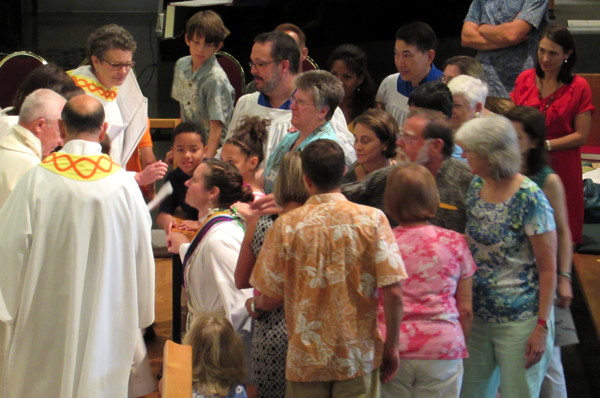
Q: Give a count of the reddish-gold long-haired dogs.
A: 0